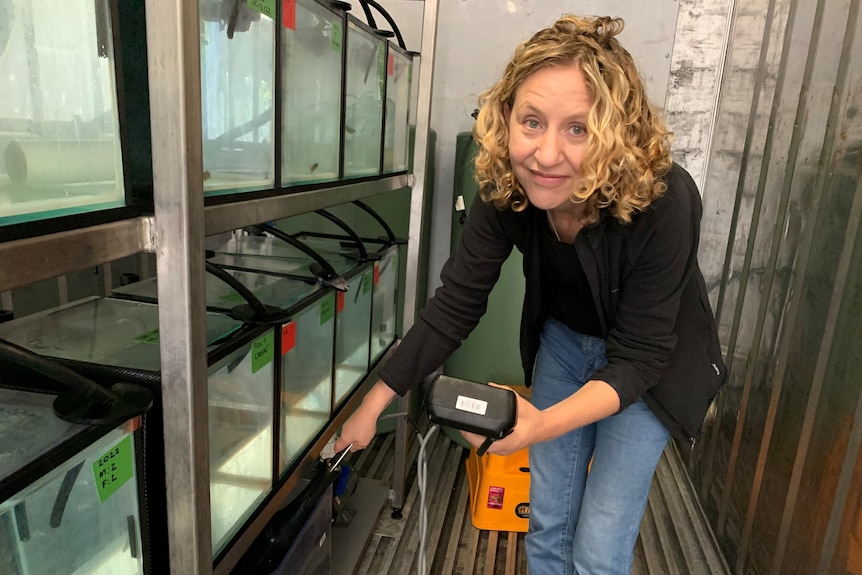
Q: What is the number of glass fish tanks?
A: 10